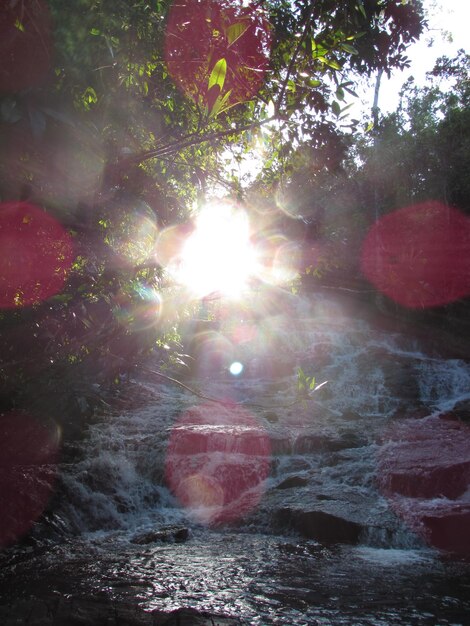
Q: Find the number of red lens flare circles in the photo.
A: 7